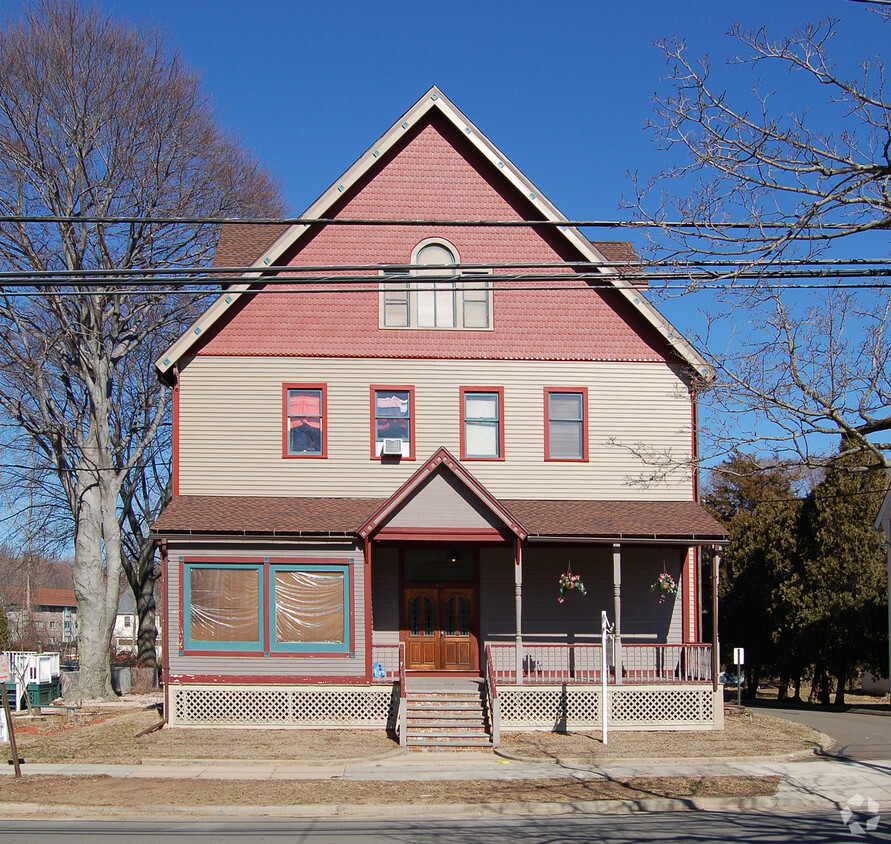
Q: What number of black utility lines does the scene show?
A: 4